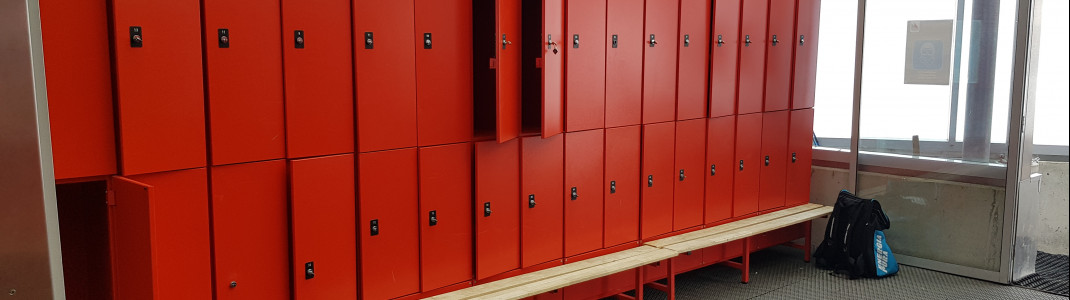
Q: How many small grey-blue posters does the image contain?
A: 1